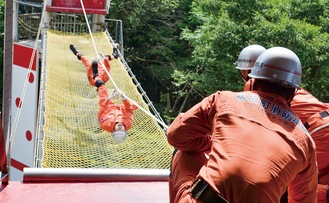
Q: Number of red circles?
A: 3